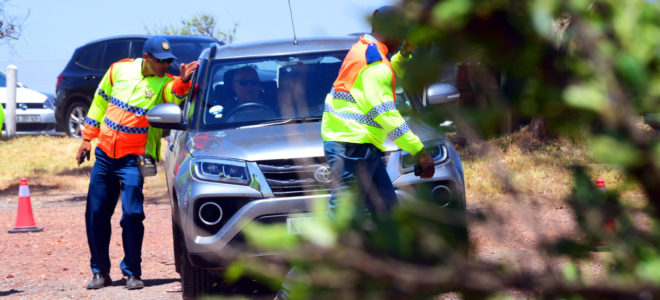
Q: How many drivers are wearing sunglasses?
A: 1